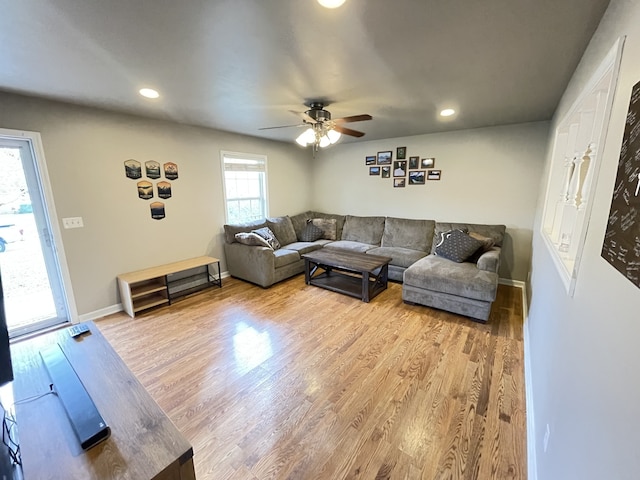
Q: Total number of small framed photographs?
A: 11